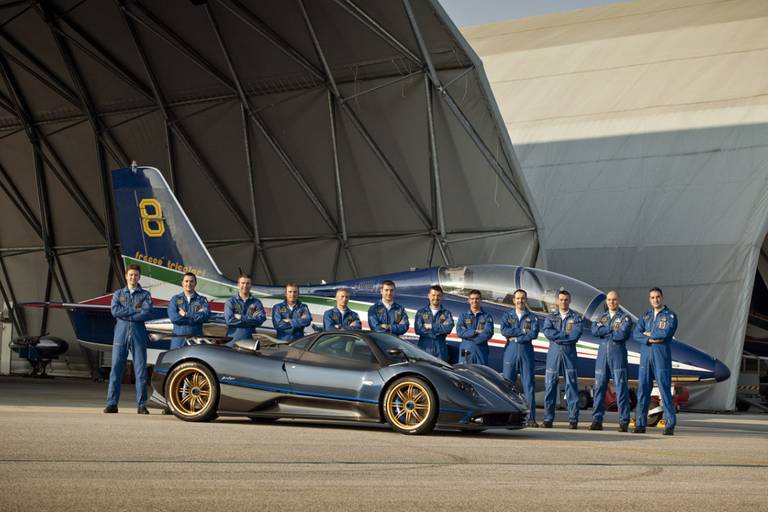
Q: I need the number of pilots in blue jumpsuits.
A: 12